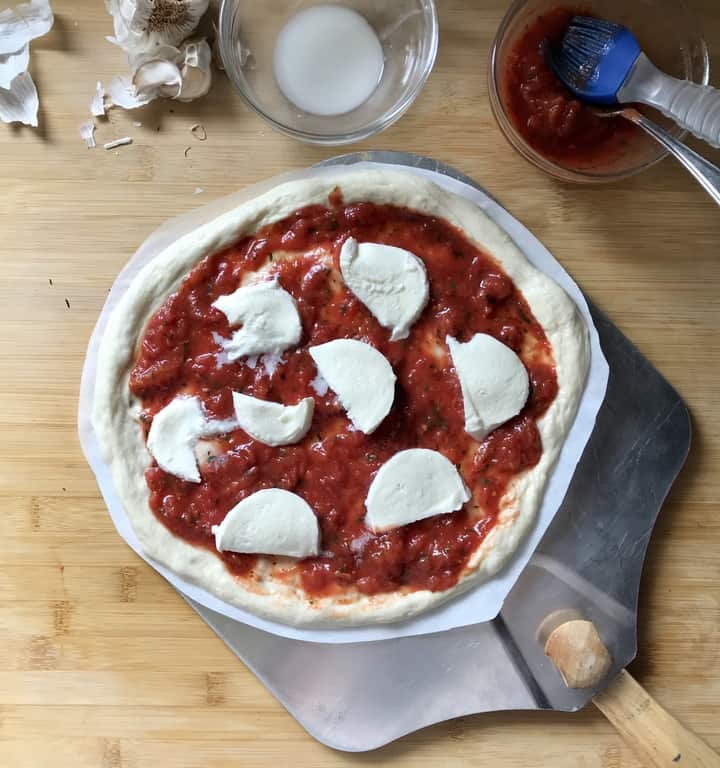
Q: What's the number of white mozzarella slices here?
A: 8